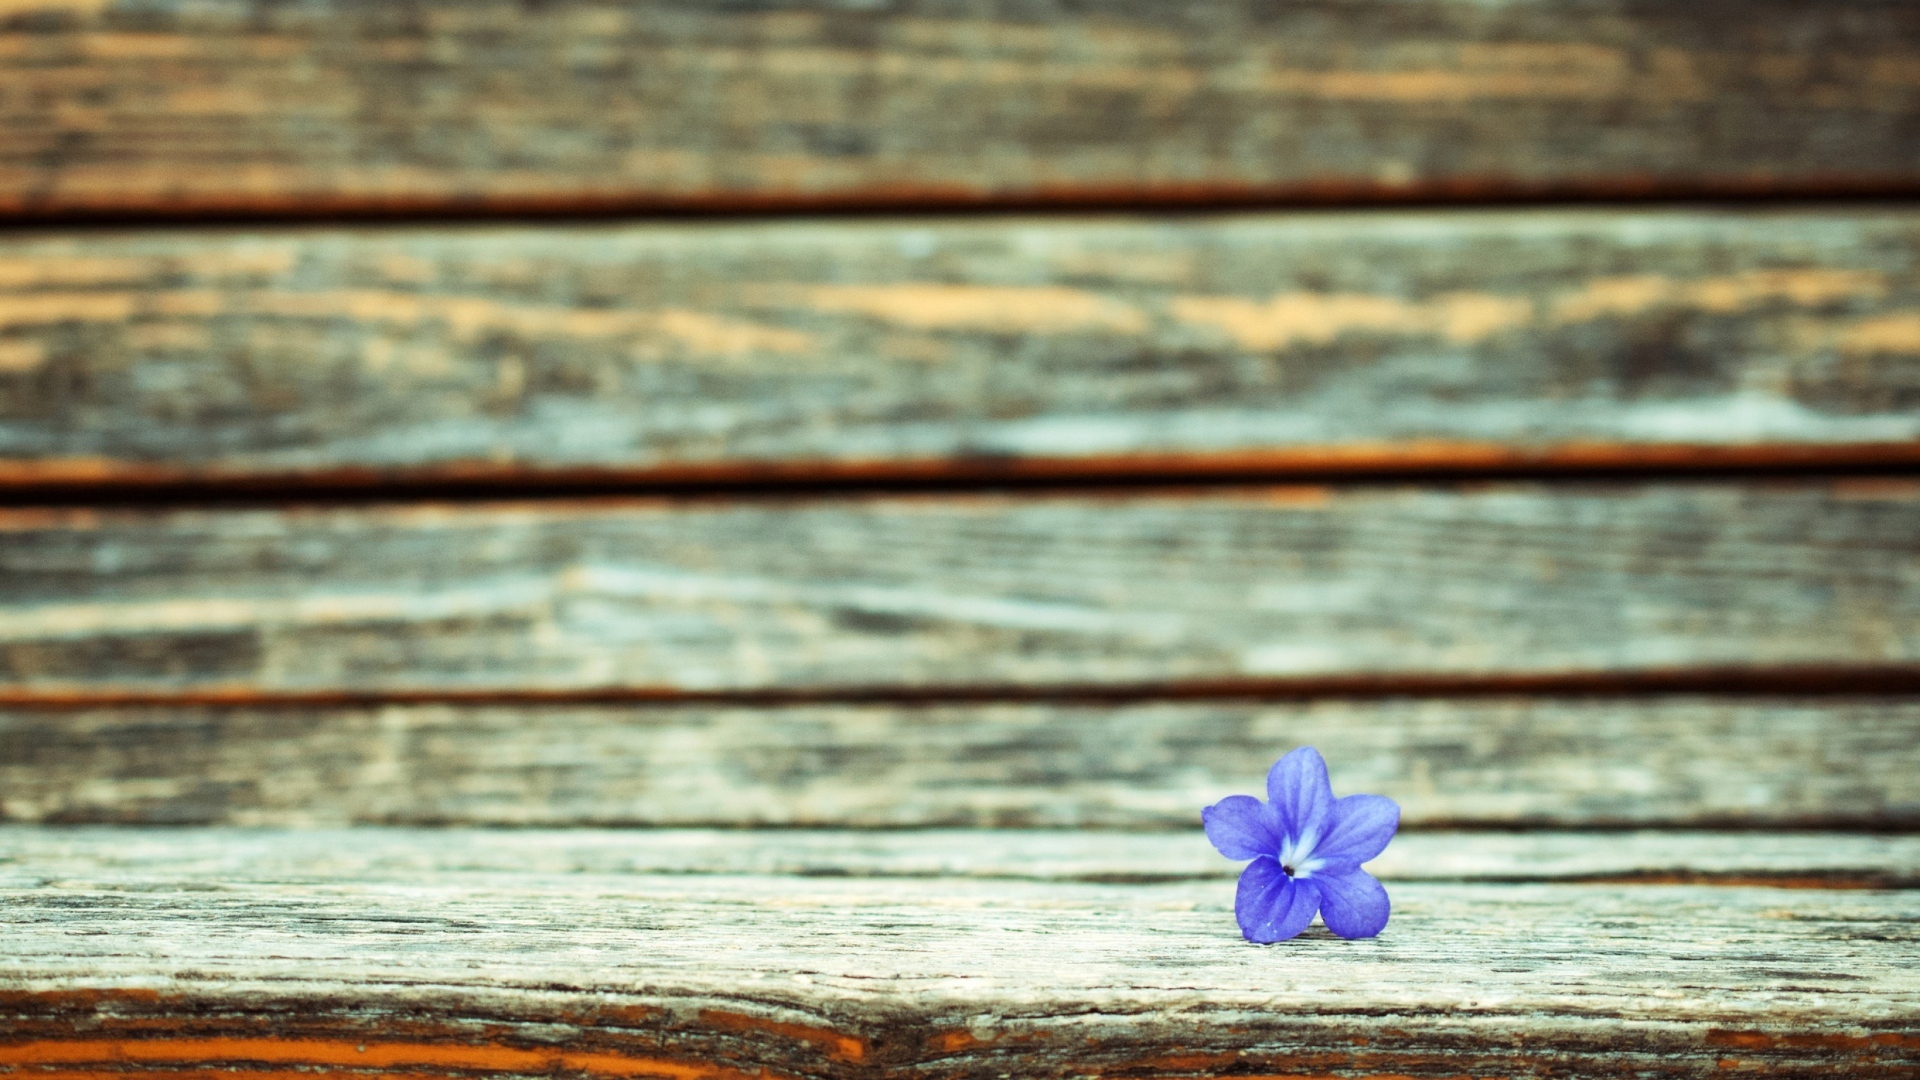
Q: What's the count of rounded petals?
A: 5